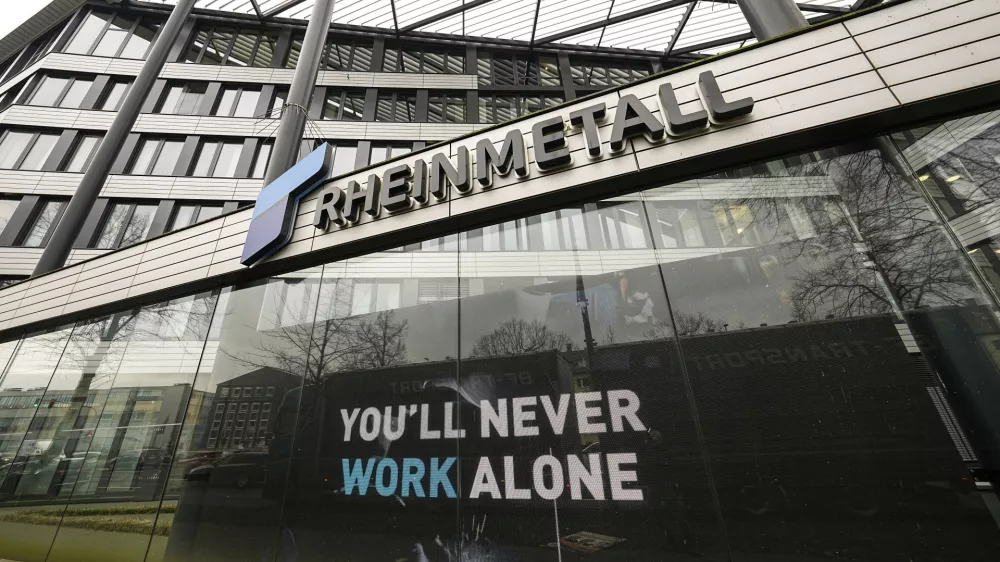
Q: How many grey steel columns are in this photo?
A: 3